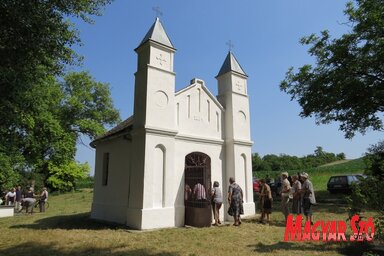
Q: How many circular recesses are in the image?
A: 2